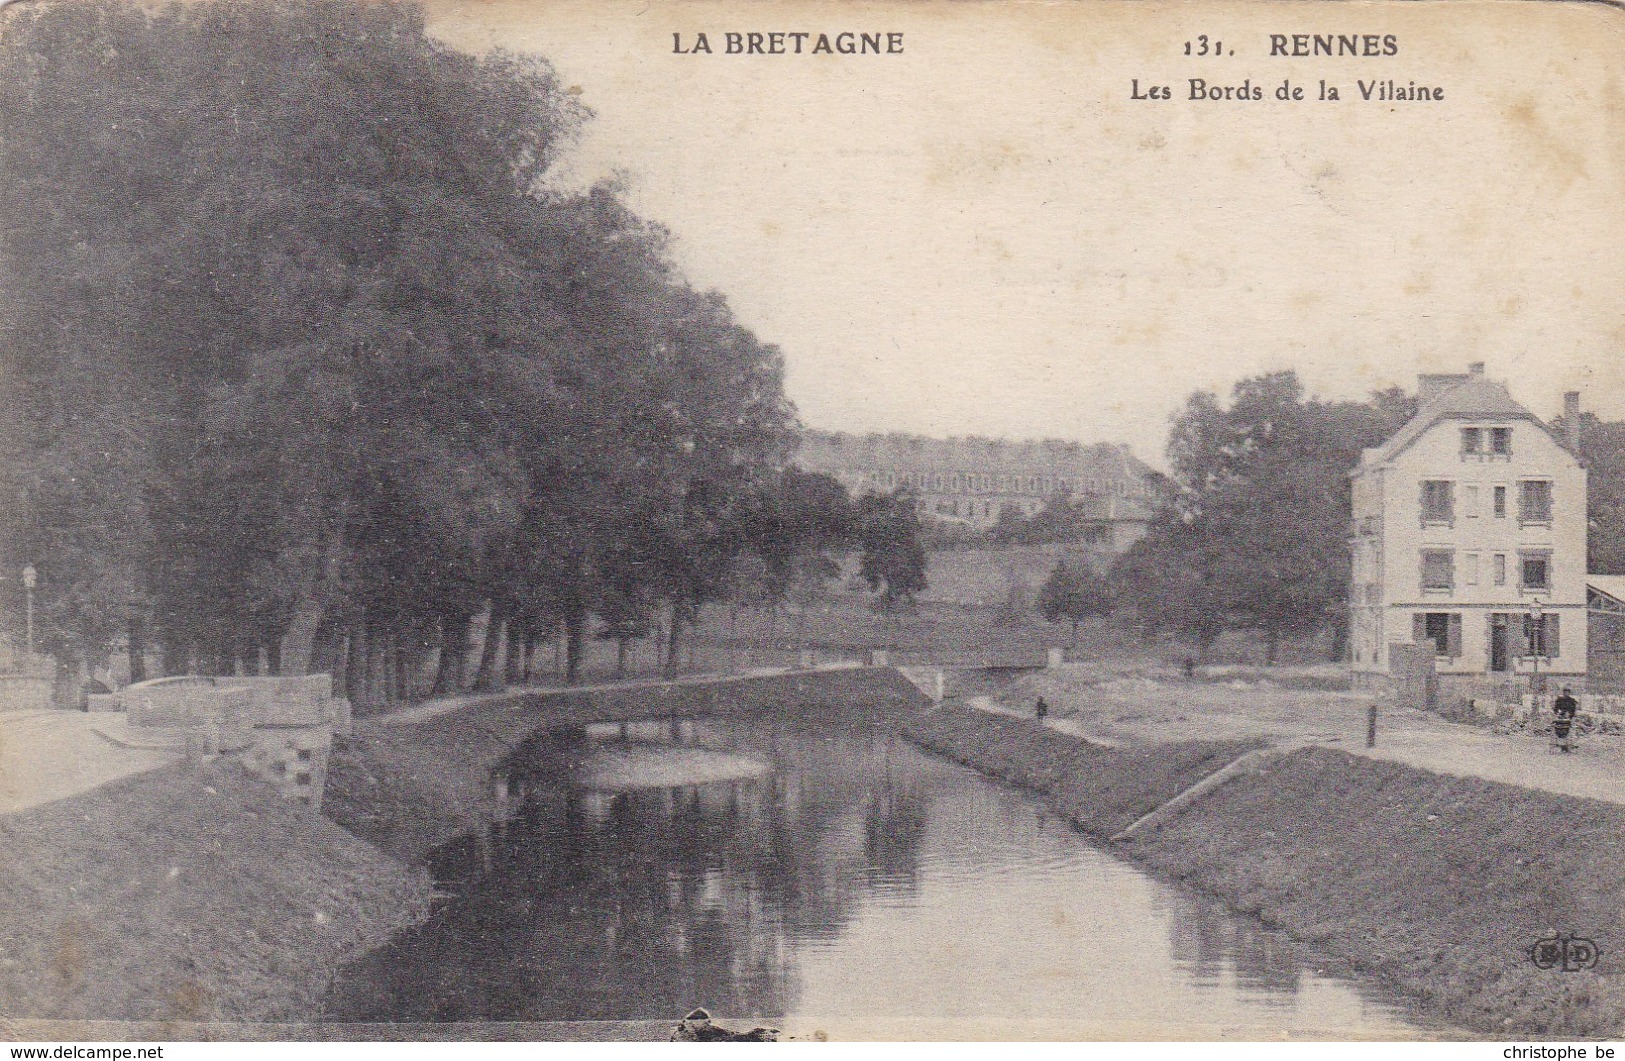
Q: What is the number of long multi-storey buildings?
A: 1